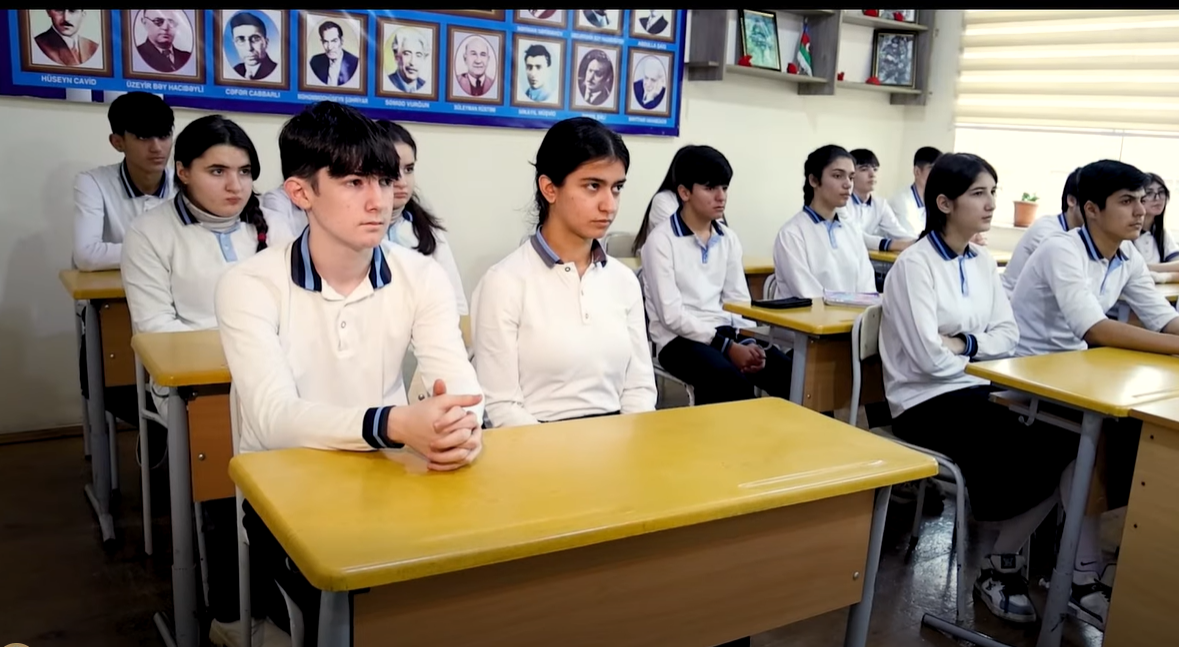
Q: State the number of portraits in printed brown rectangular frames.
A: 12